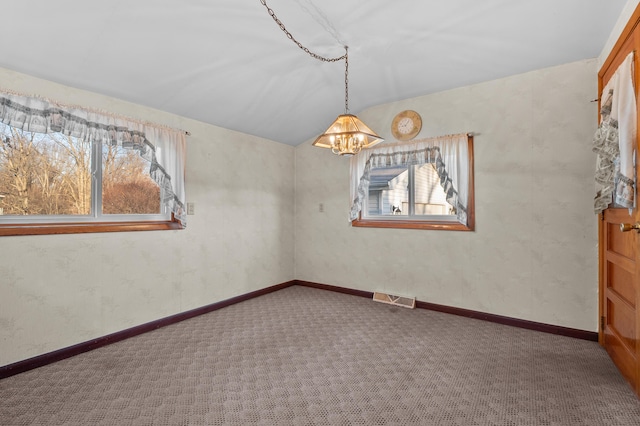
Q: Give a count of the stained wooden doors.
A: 1